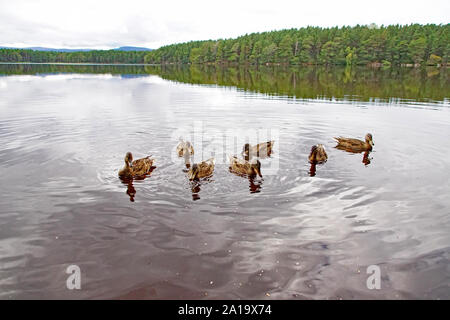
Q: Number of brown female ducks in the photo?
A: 7